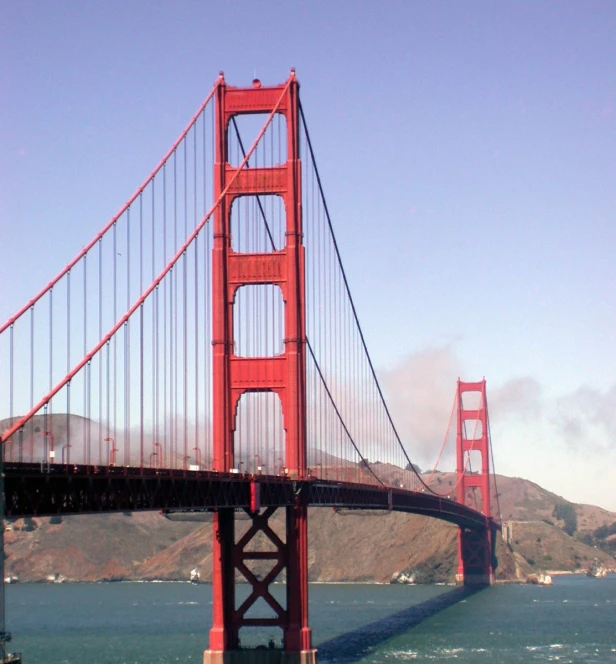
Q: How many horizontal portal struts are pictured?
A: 8